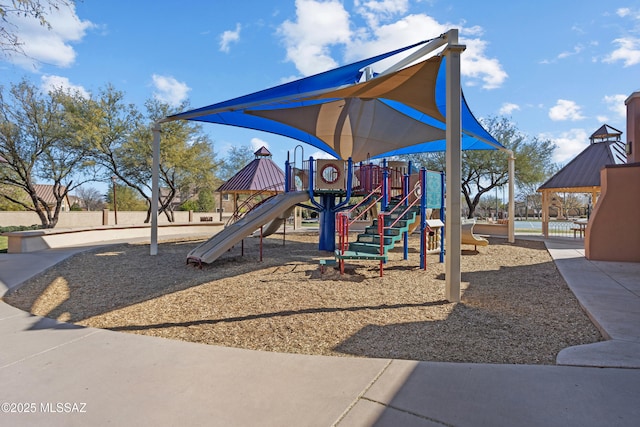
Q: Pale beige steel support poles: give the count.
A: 3